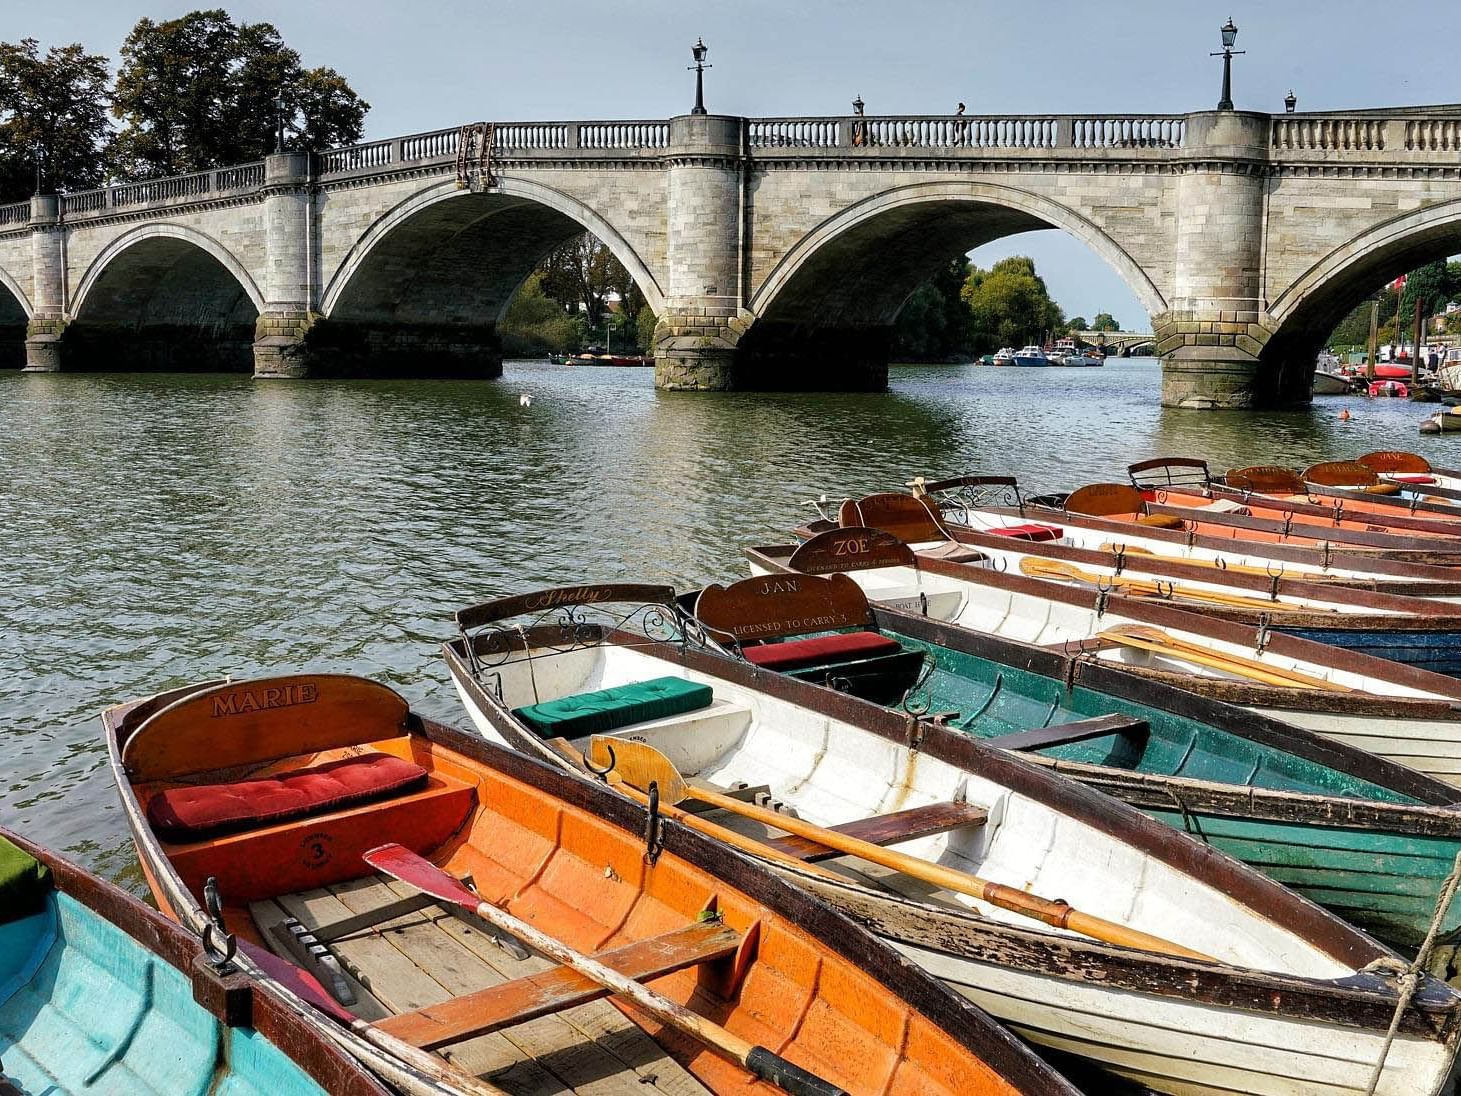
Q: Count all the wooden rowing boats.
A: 12